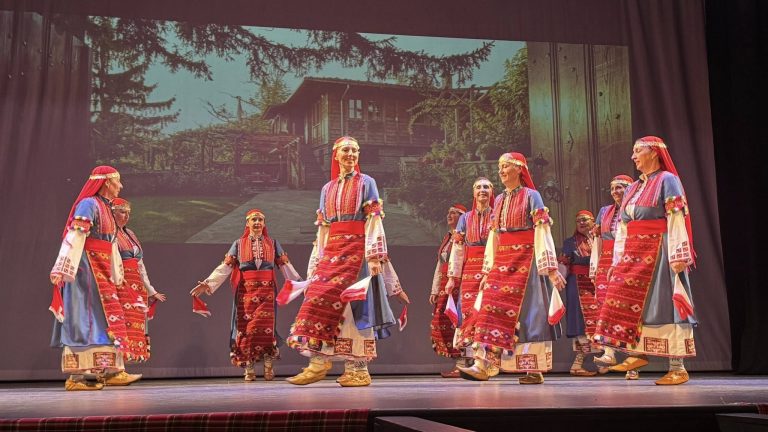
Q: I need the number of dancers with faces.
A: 10